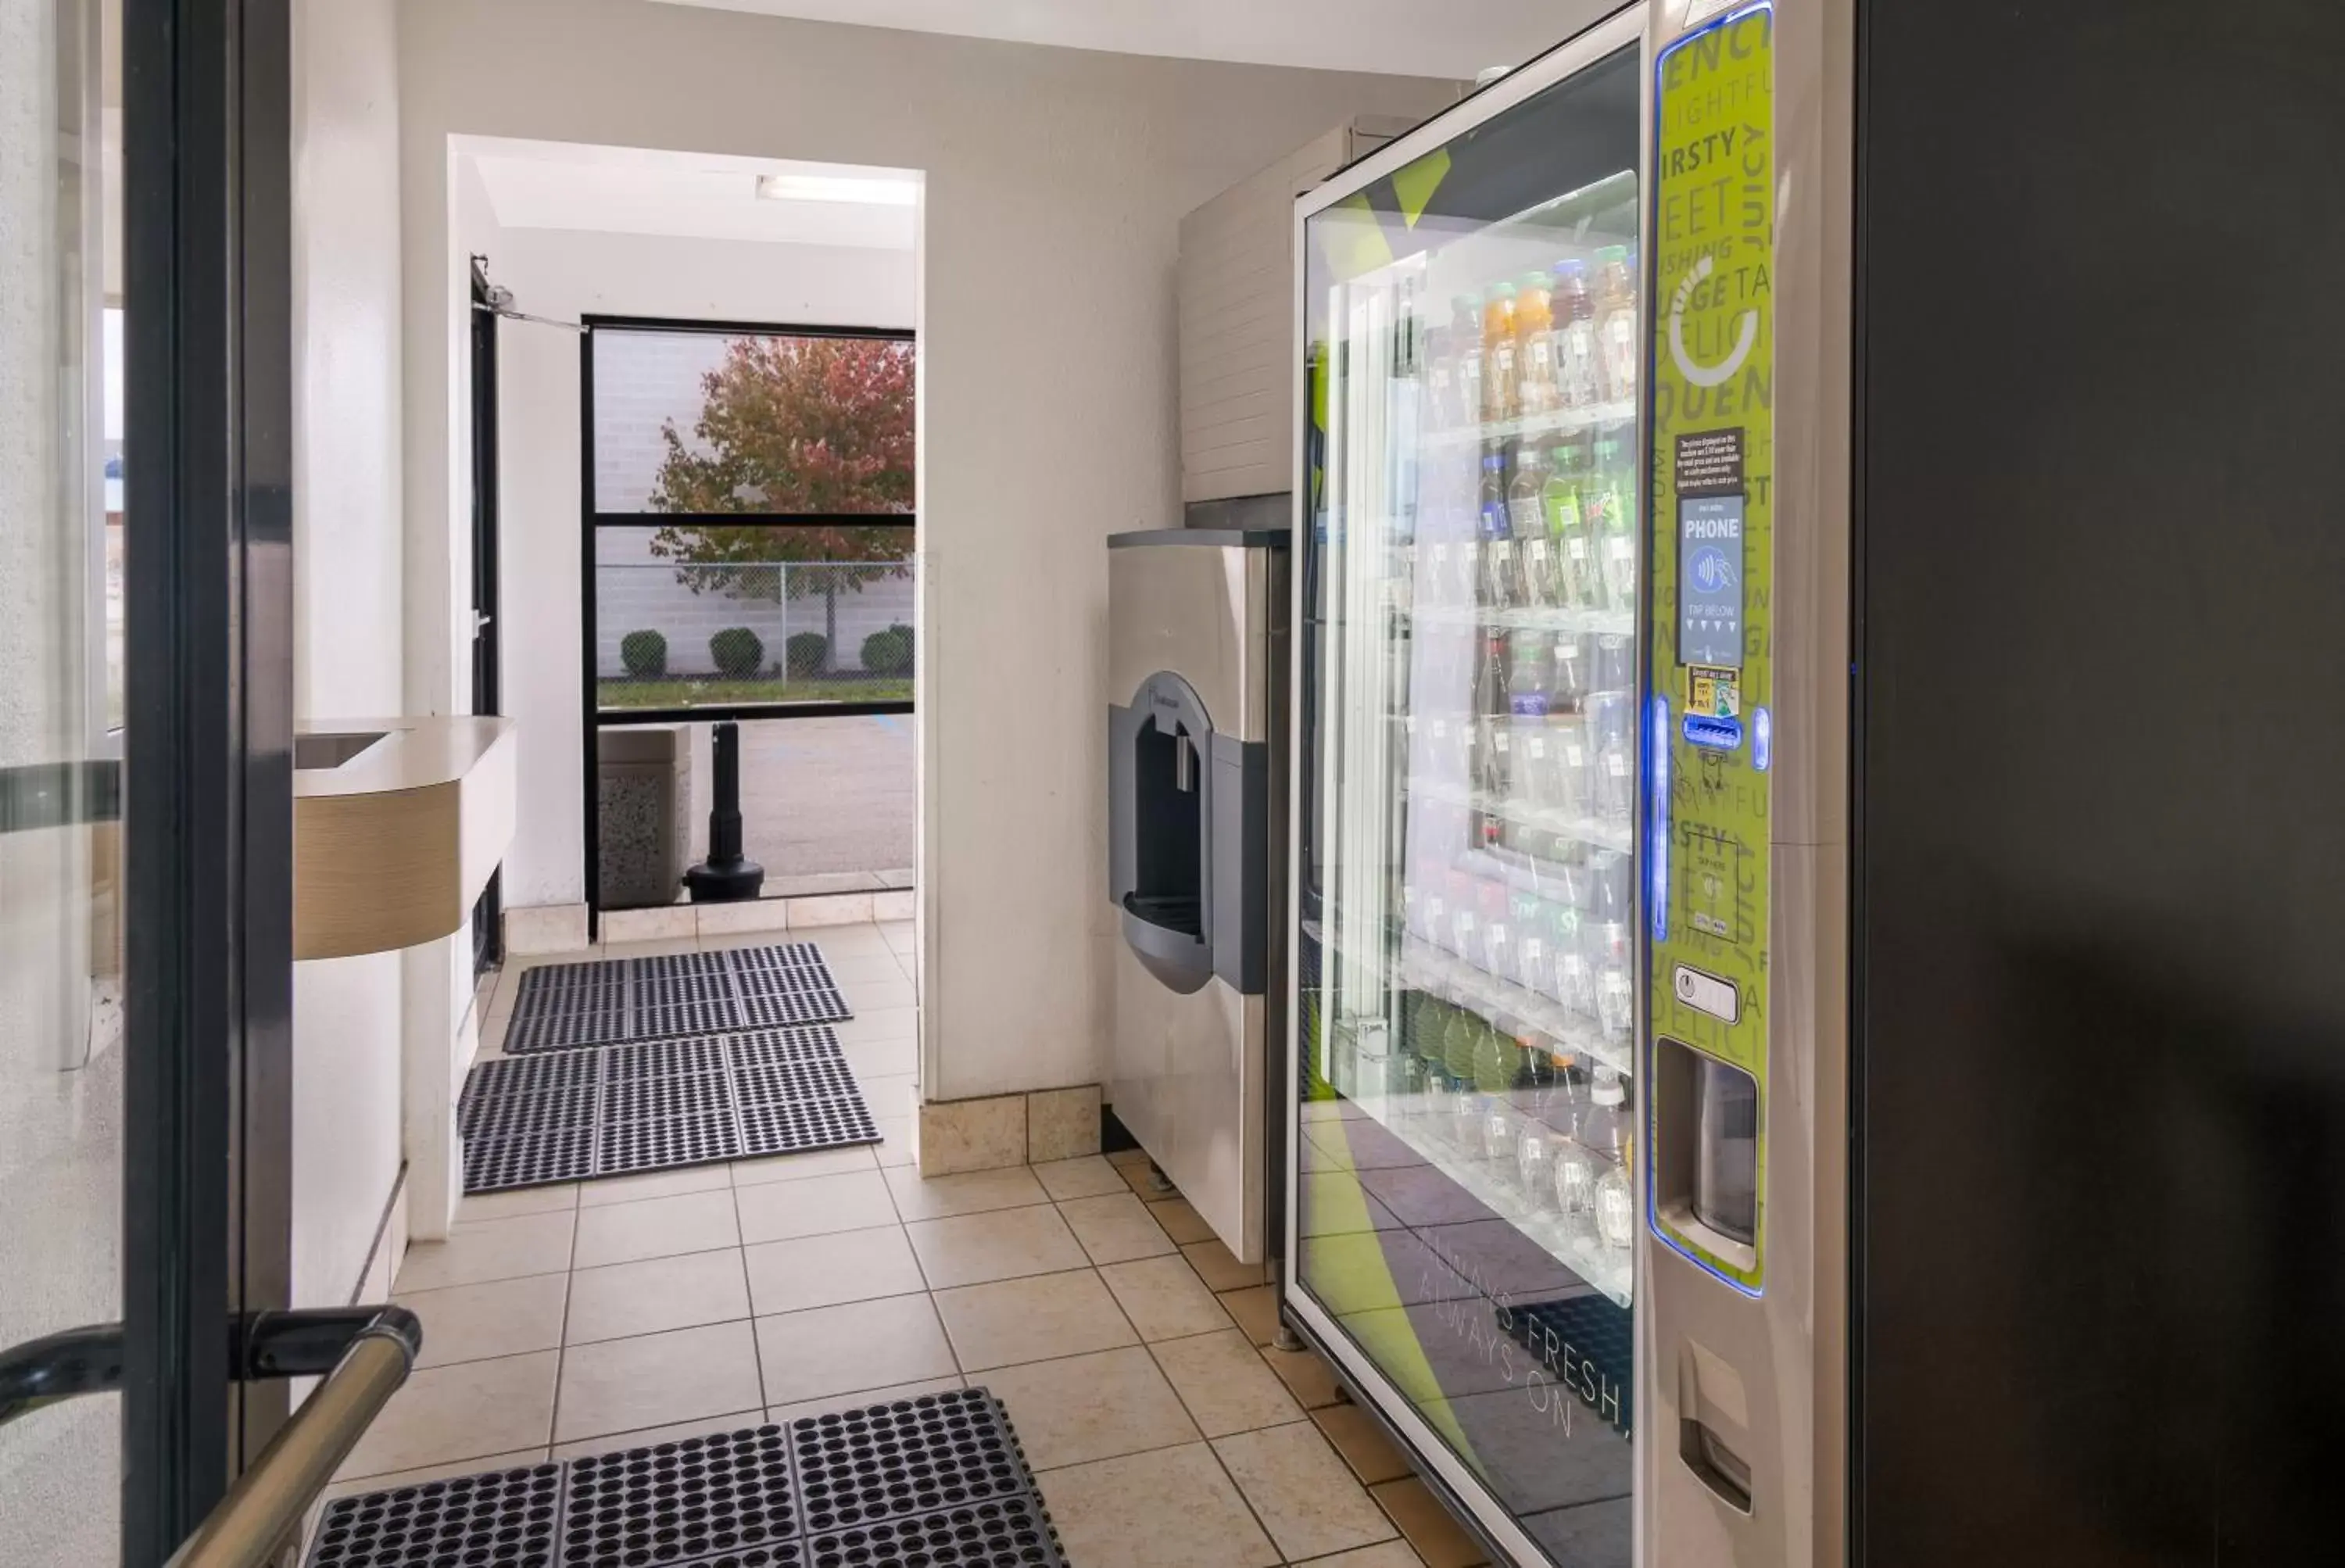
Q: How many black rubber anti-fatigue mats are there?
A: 3